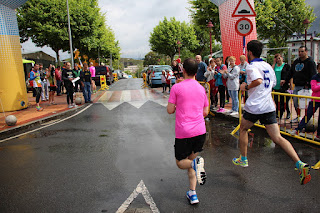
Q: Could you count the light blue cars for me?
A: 1